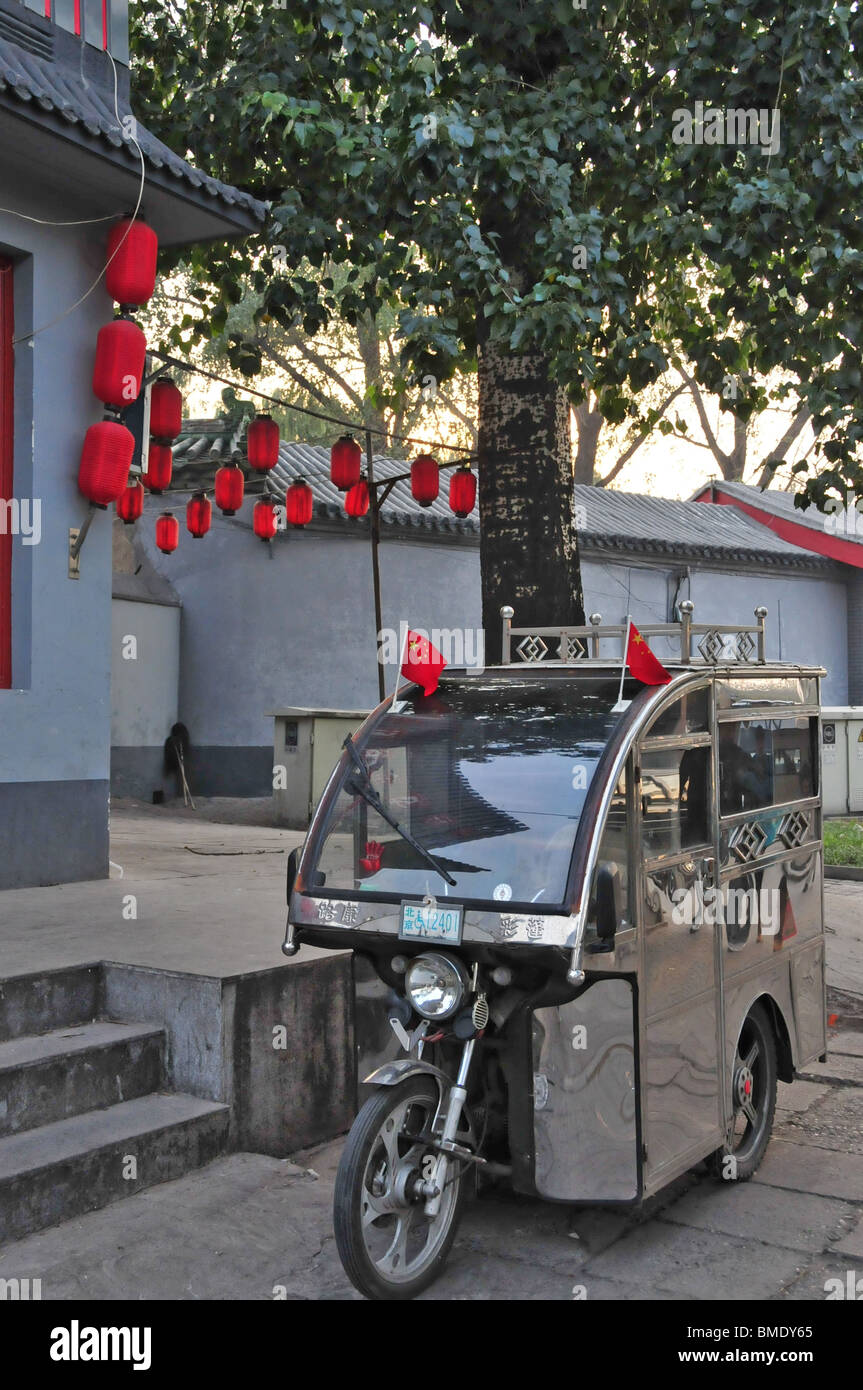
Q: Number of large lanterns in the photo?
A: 3